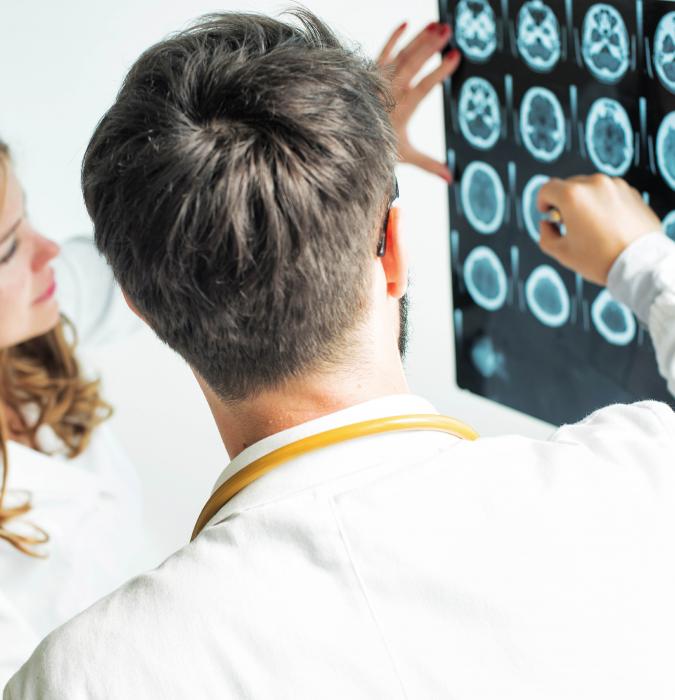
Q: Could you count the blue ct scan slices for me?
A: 14